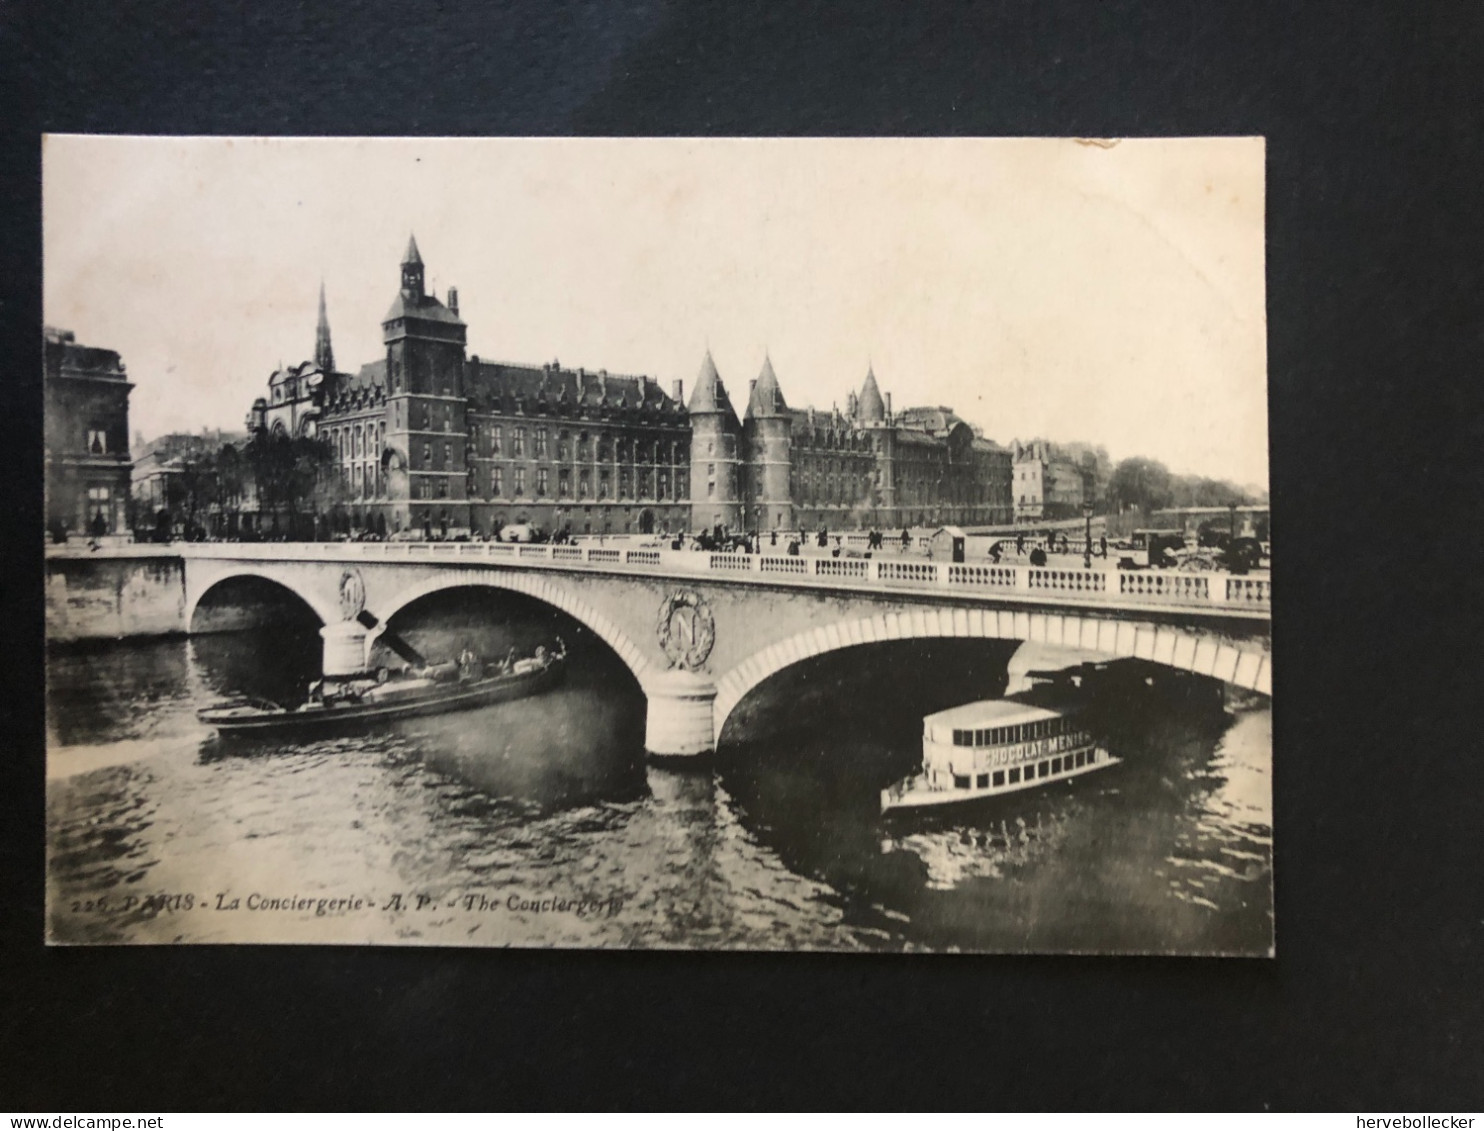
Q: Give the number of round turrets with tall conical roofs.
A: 3